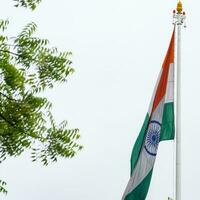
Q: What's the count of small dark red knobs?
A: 2